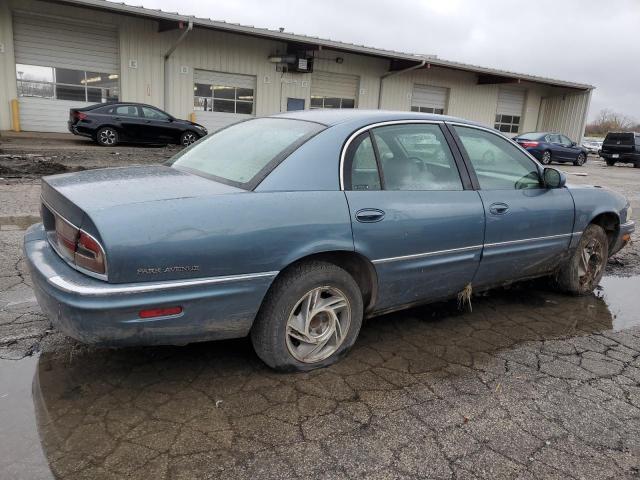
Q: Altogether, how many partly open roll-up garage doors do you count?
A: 0